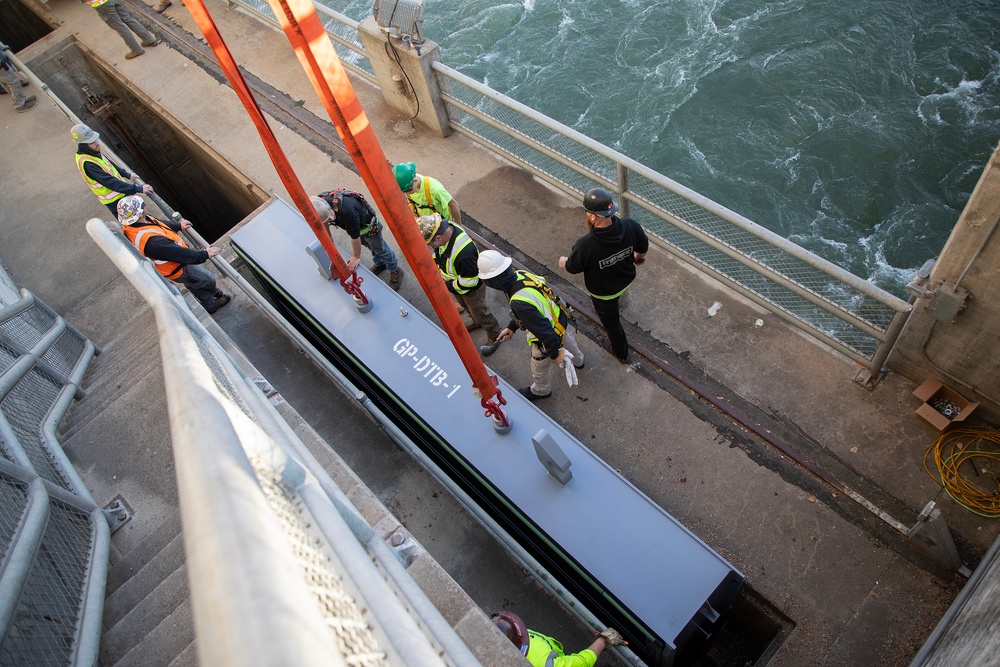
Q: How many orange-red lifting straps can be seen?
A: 2